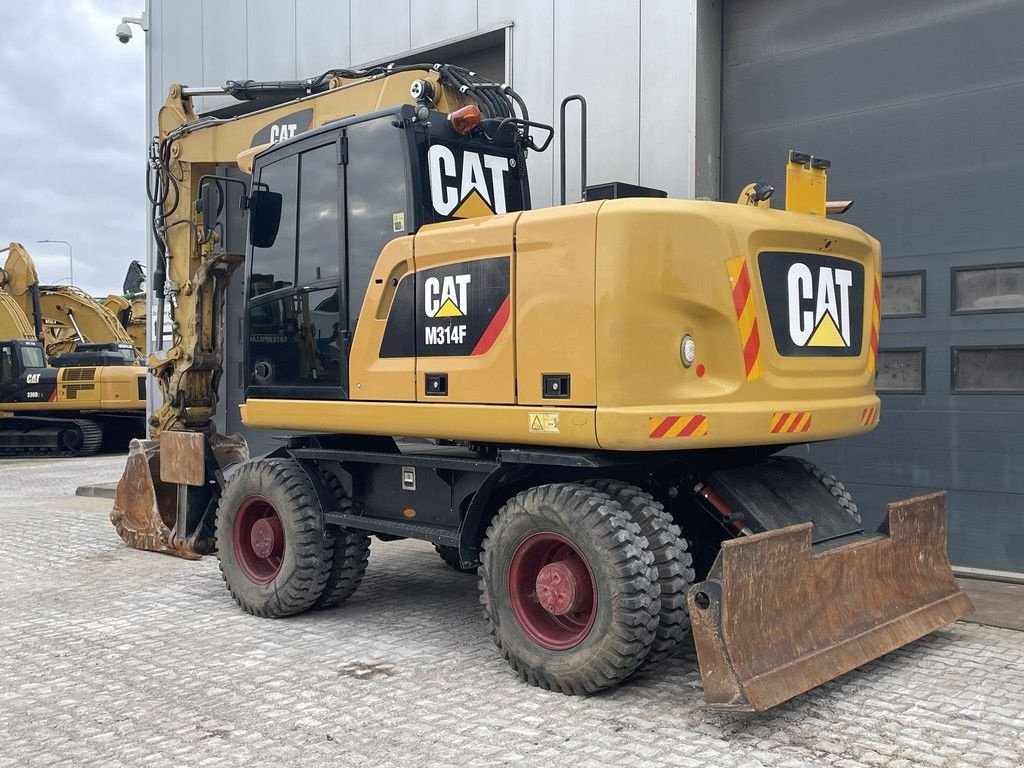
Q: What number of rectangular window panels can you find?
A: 4